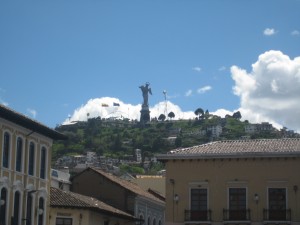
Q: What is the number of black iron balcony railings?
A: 3